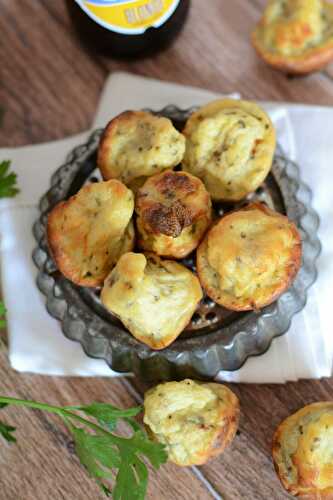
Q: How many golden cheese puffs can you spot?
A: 9